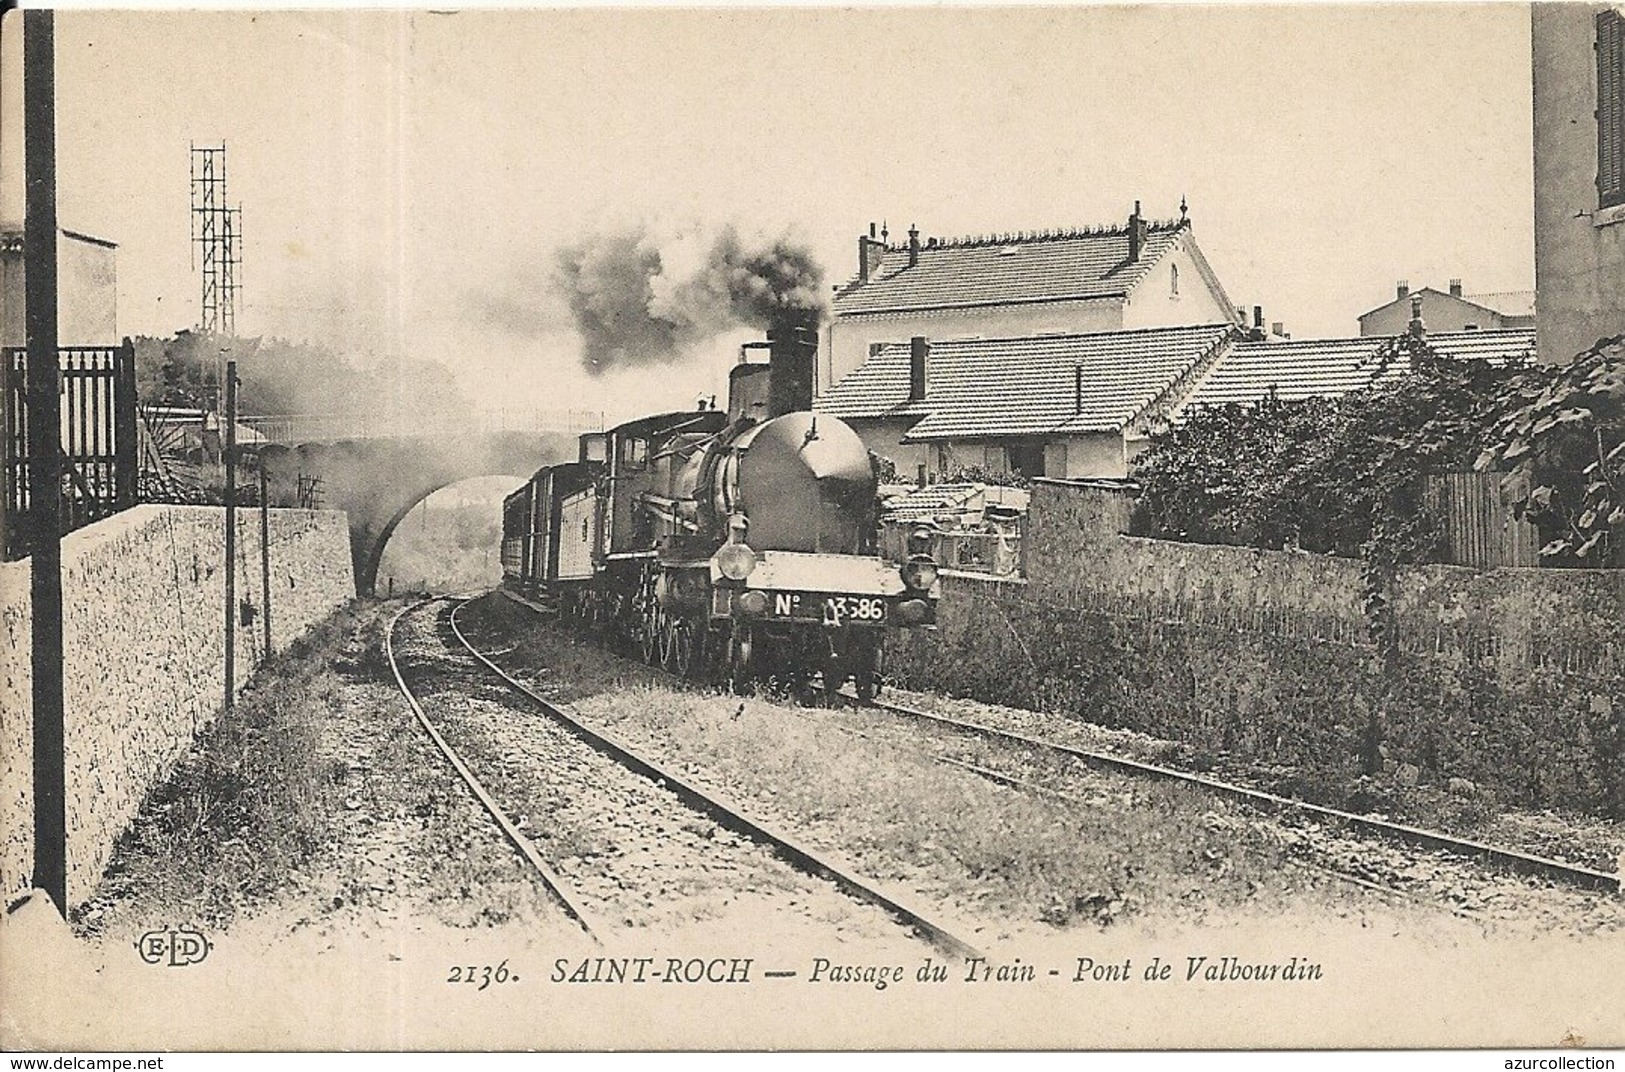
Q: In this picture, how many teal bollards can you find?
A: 0